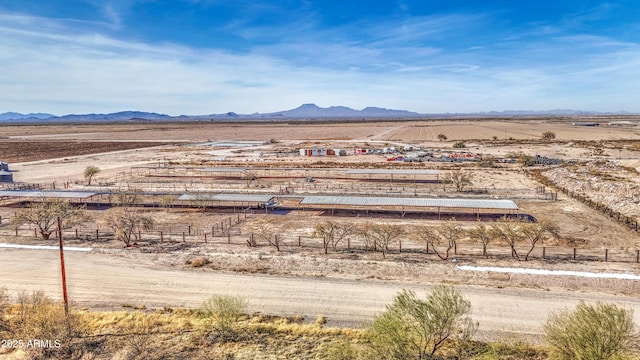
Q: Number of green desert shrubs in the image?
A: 3